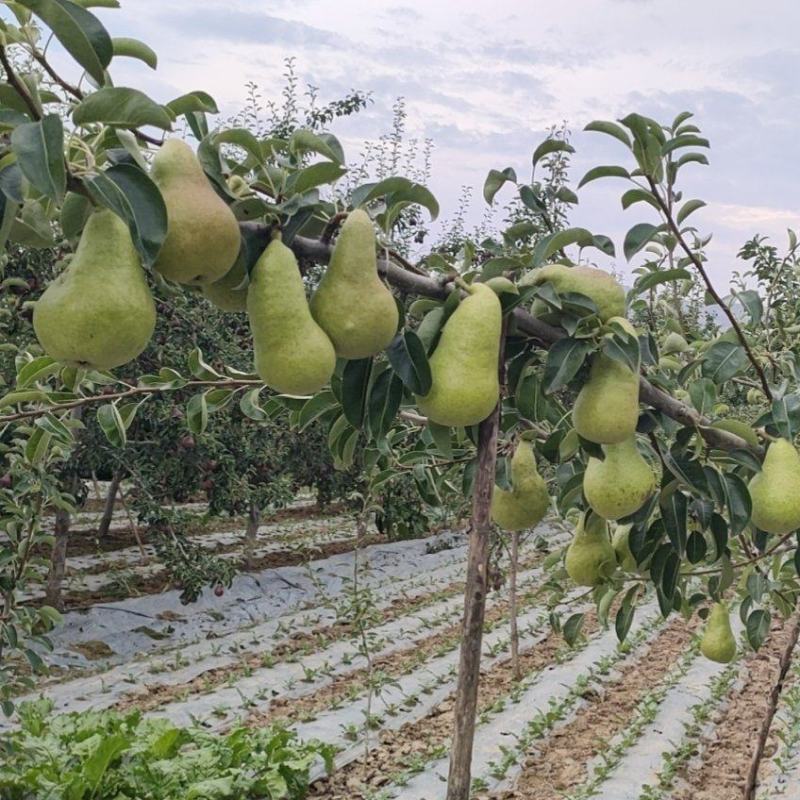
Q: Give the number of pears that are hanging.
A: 14